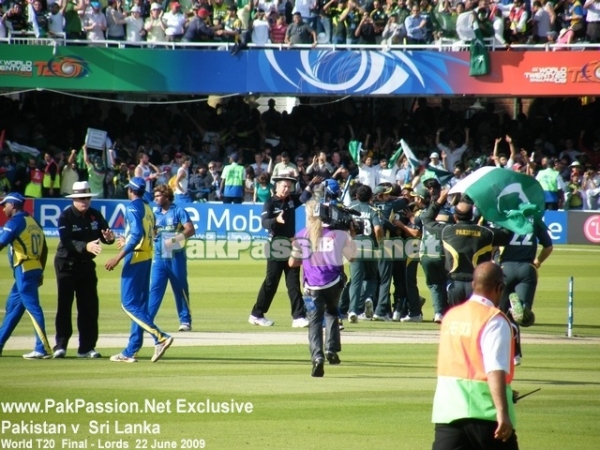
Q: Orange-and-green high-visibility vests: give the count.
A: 1